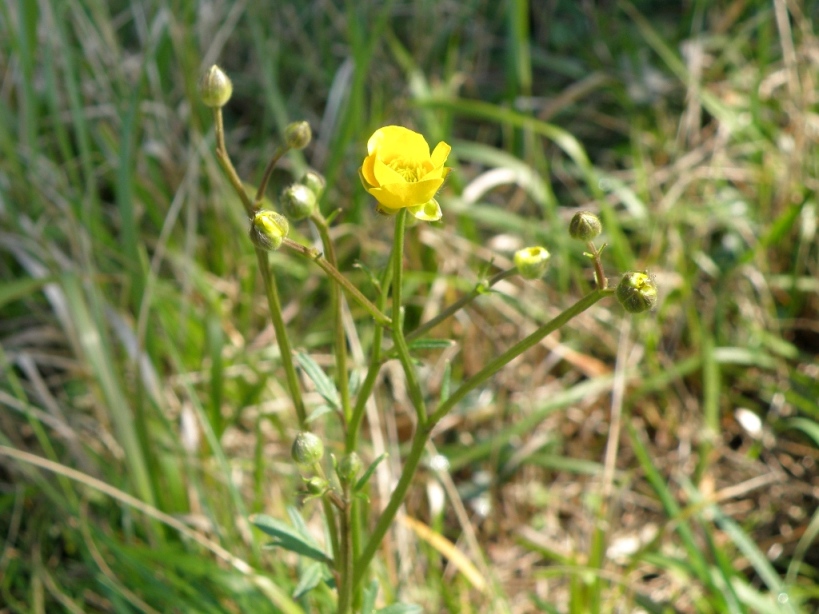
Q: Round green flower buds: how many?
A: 11